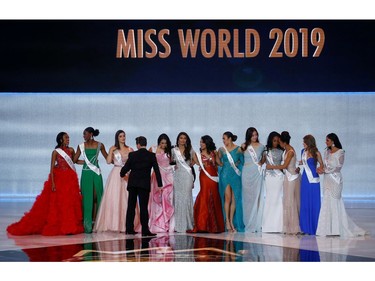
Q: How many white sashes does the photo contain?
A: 12